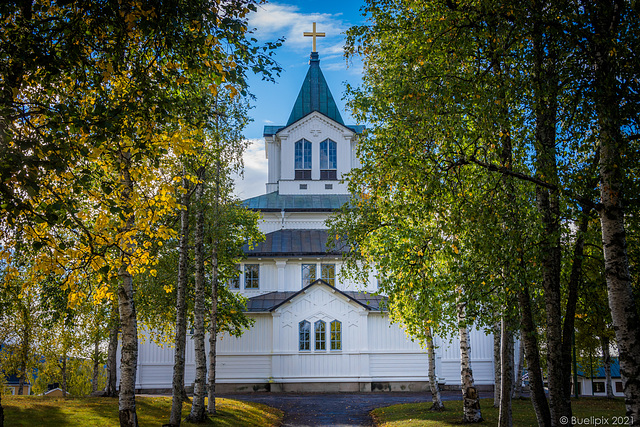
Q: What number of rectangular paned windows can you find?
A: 4